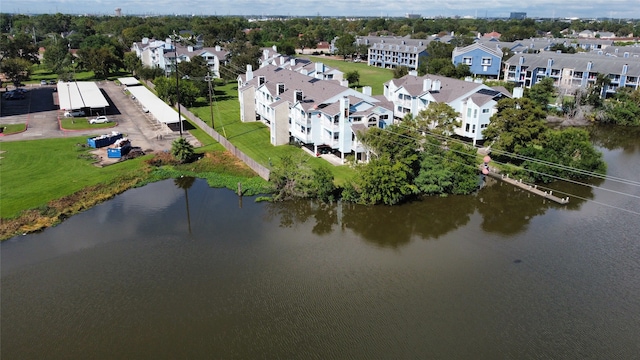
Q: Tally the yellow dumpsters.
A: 0